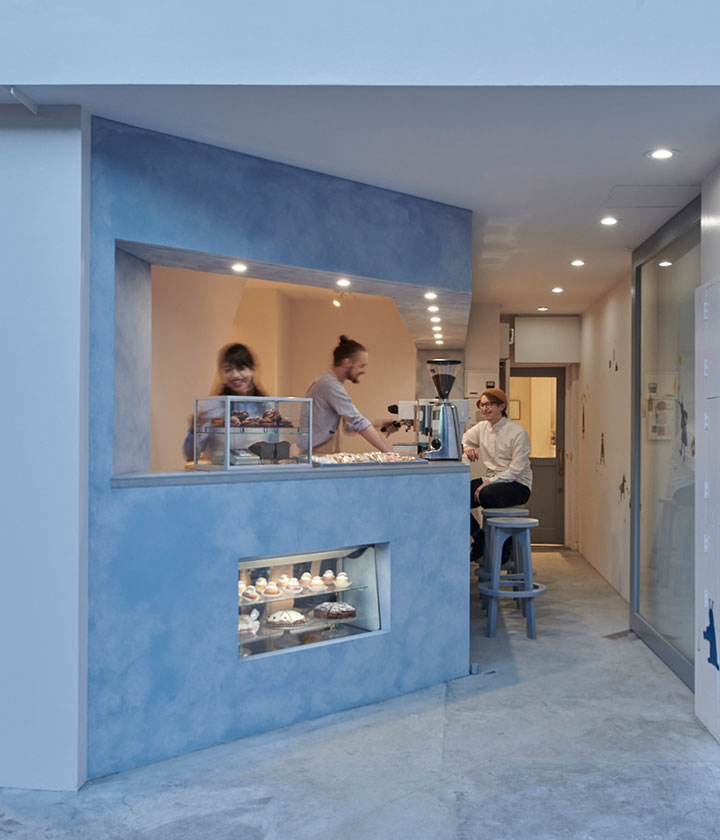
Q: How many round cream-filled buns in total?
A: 10